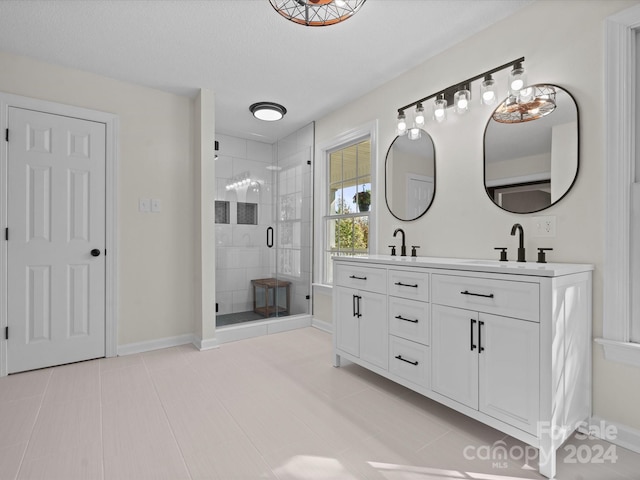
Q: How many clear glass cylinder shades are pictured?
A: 6